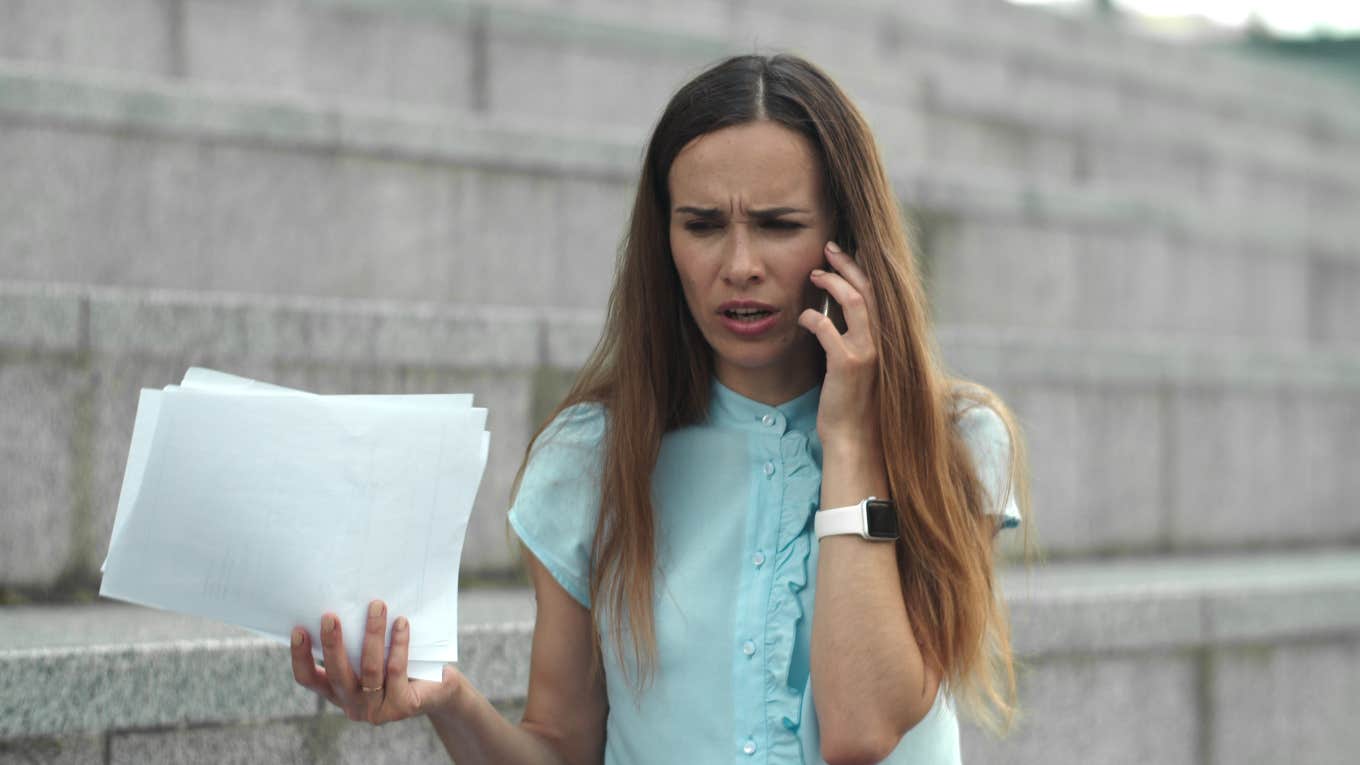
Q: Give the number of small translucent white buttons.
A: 5